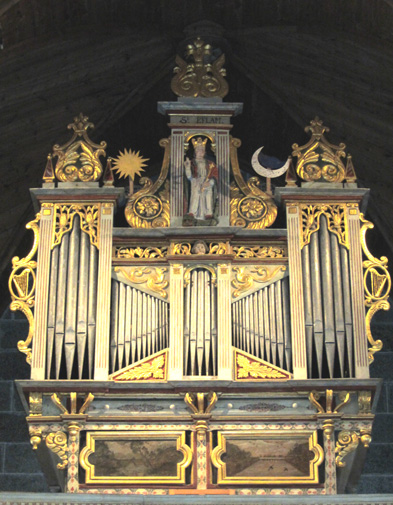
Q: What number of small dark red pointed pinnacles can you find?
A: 4